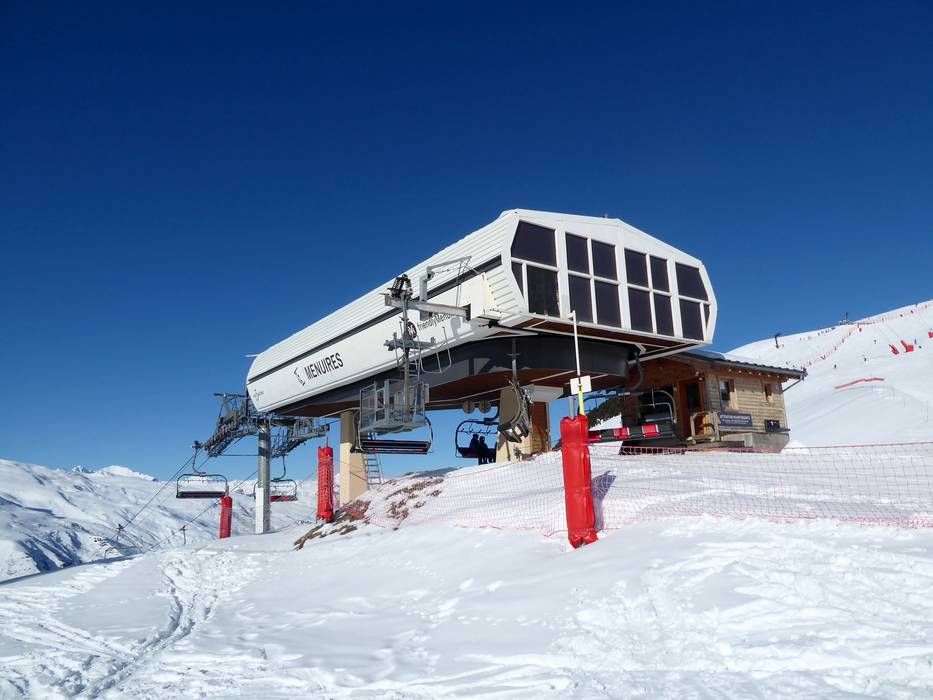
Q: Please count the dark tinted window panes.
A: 14